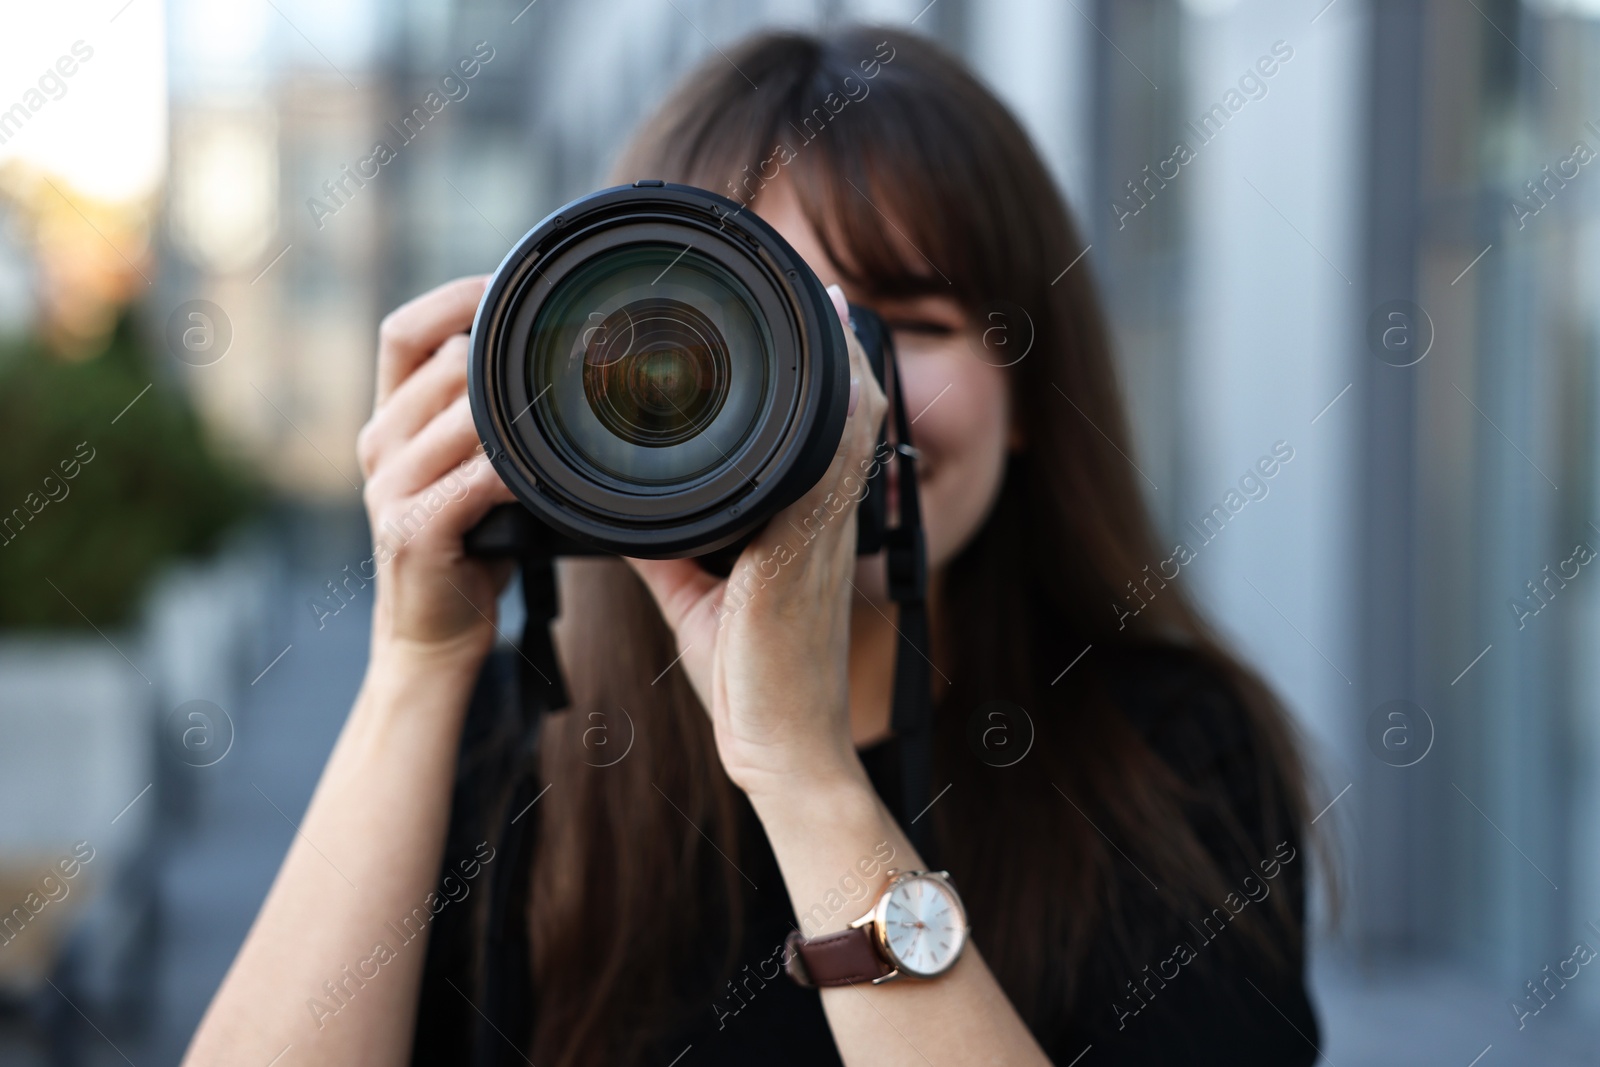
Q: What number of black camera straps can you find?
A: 2